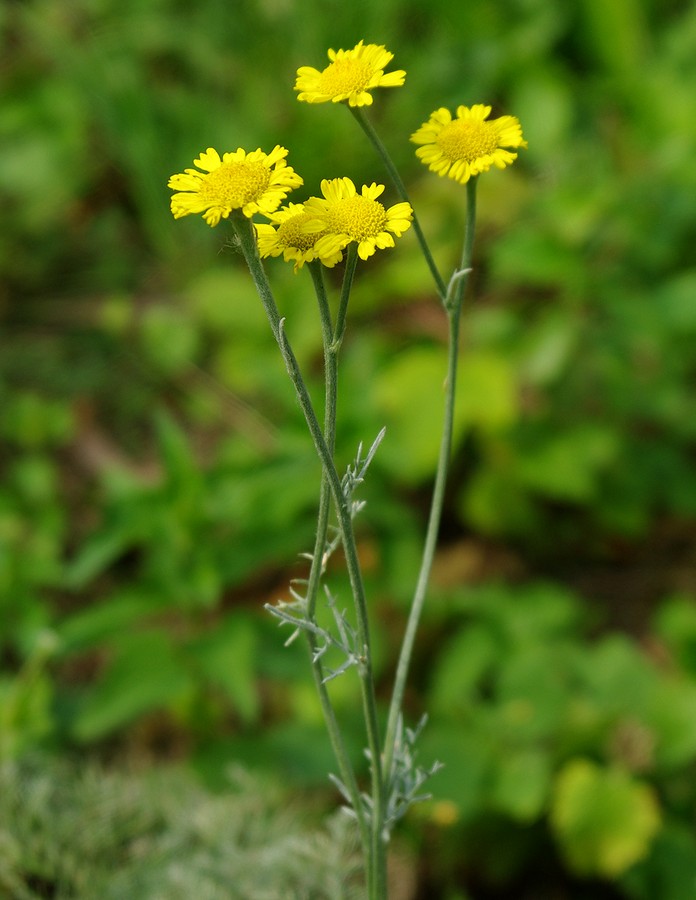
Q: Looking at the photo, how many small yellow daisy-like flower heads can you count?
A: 5